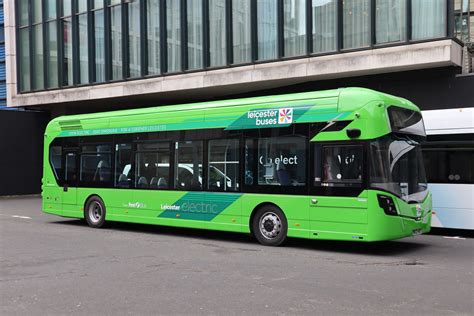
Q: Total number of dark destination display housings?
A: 1